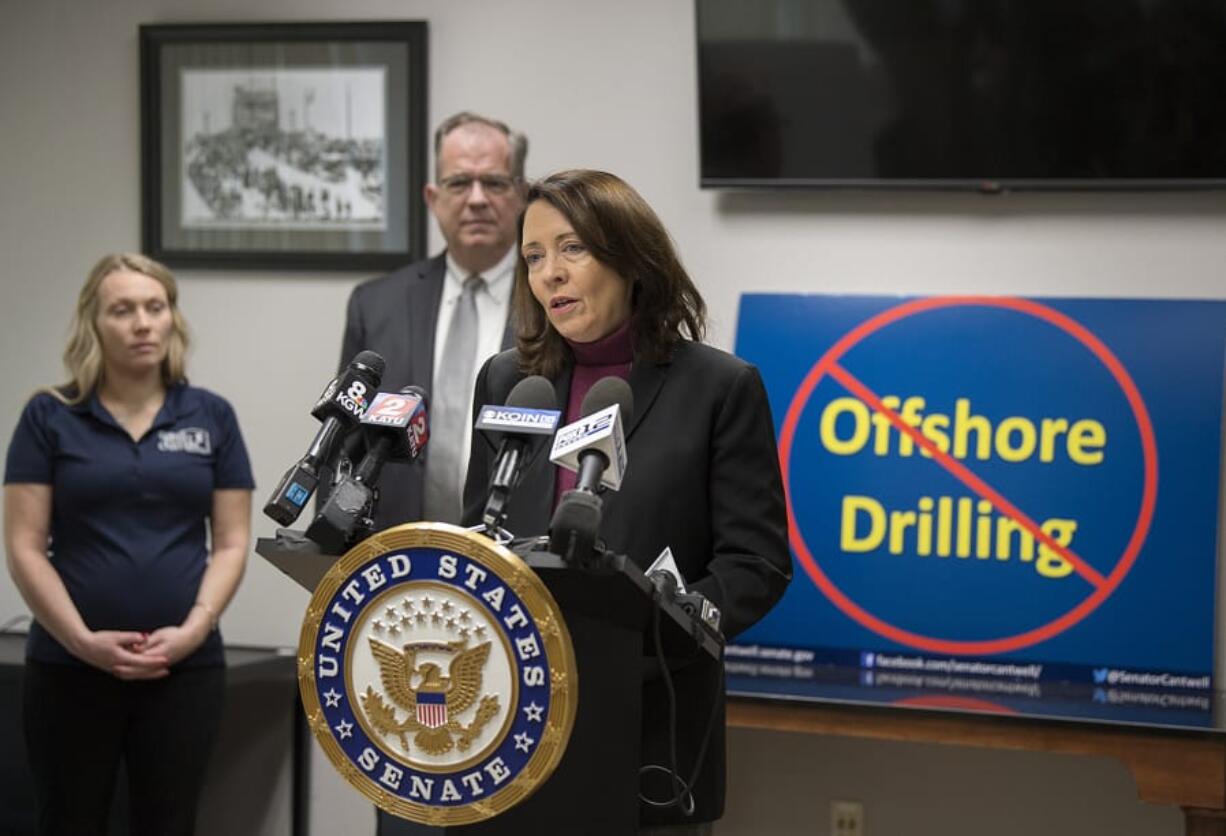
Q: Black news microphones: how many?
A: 4